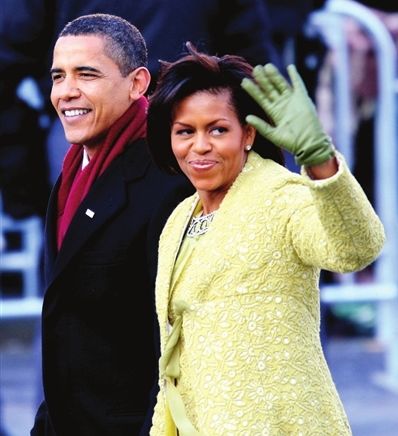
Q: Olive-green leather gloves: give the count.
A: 1